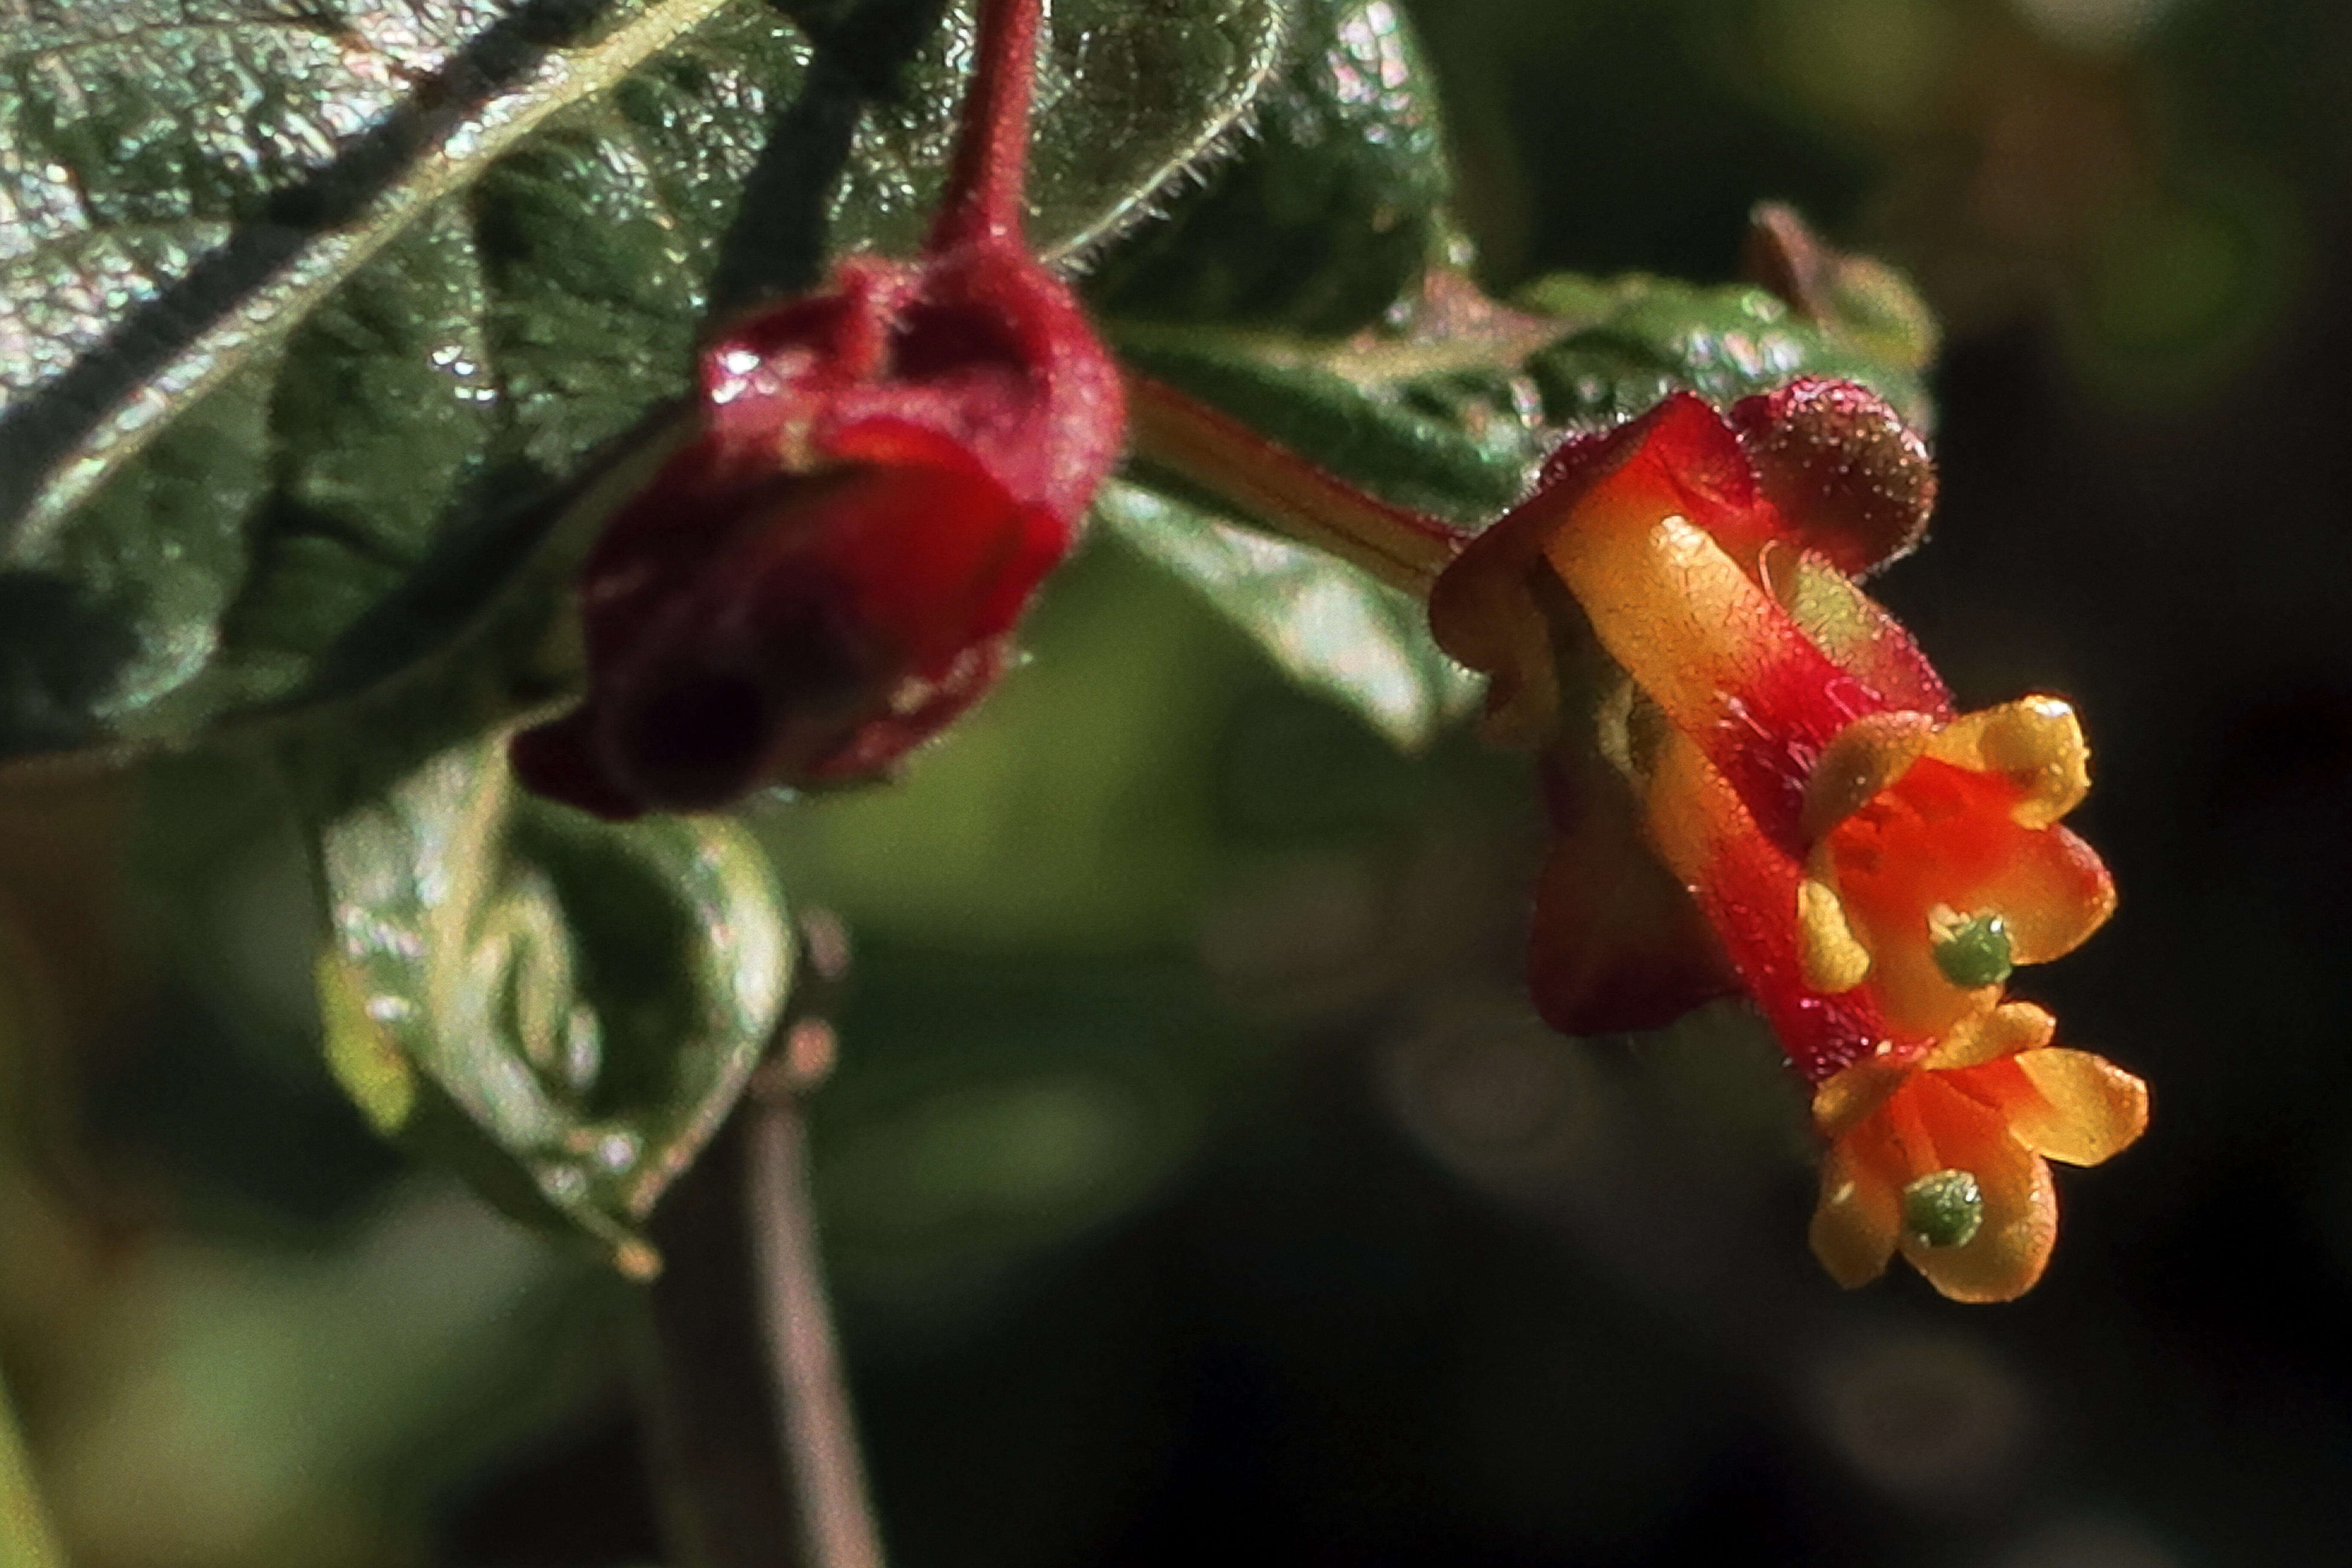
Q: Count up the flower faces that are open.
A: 2